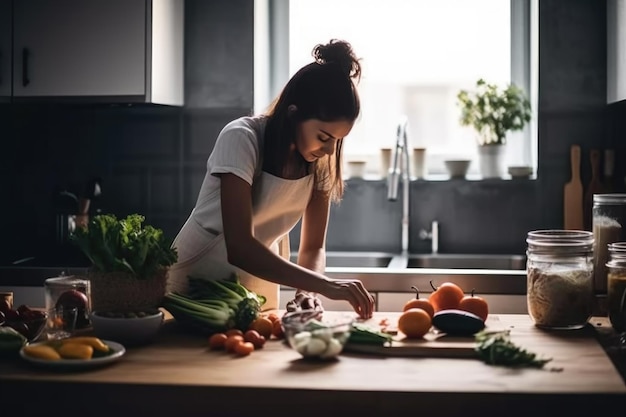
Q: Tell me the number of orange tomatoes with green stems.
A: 3